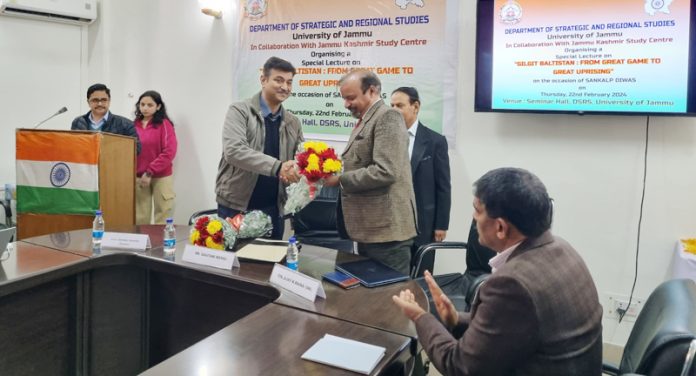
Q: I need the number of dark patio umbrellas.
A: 0